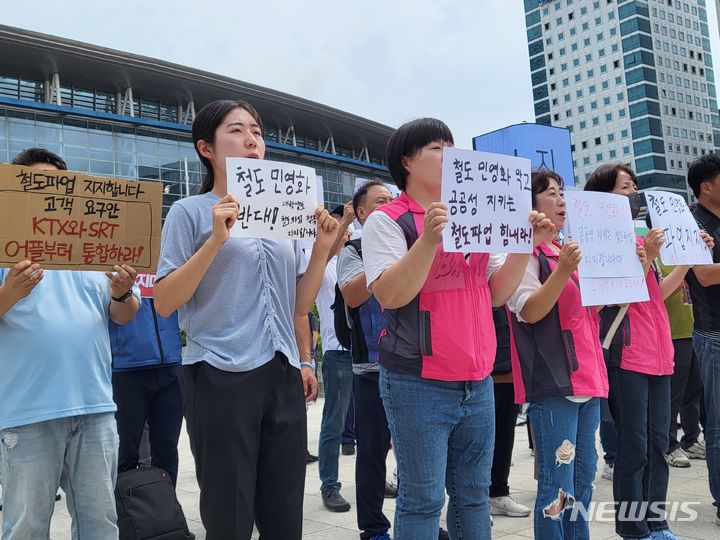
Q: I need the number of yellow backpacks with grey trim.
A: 0